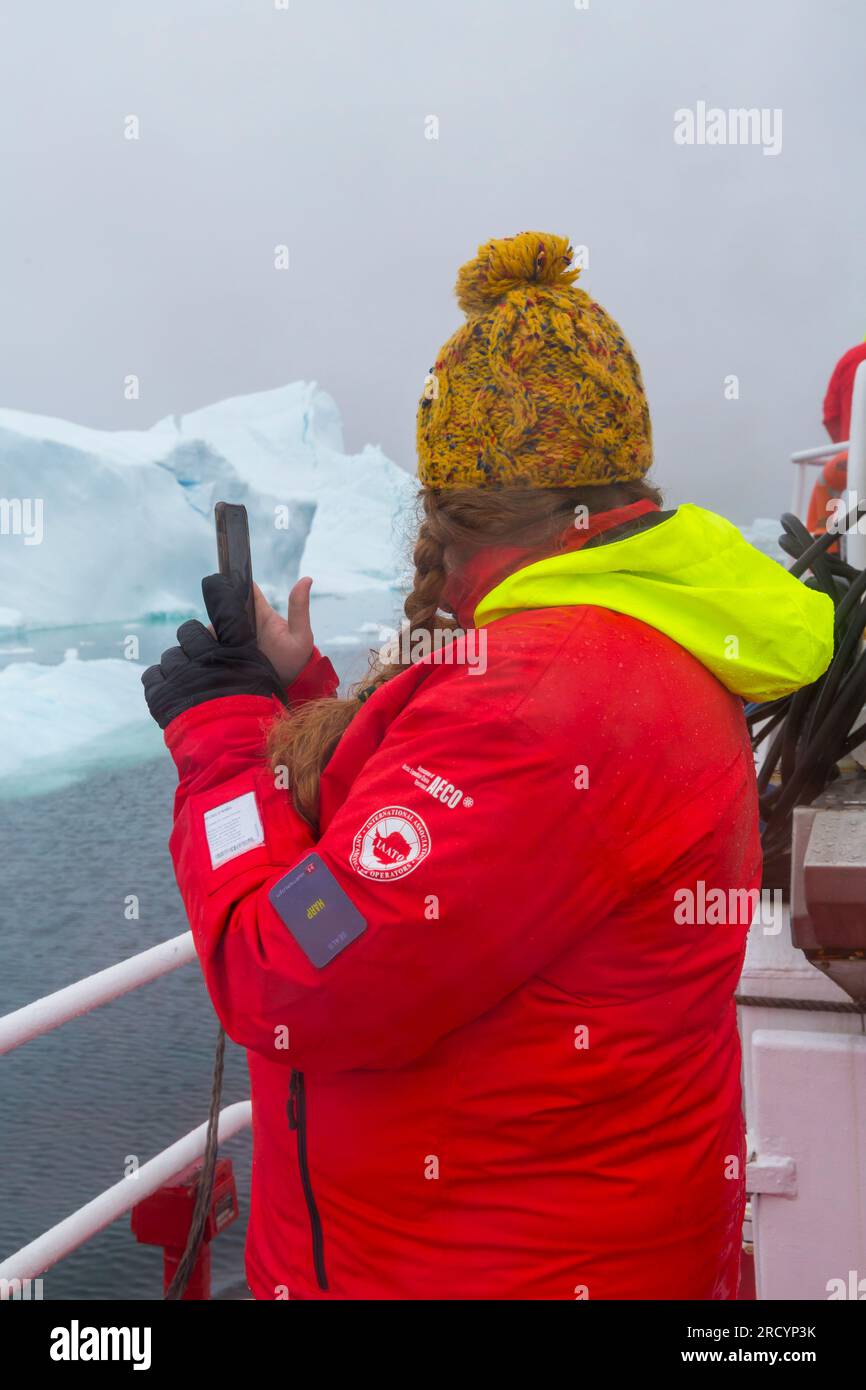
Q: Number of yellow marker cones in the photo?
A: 0